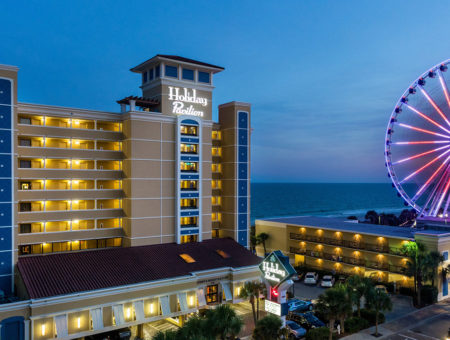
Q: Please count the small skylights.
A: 2